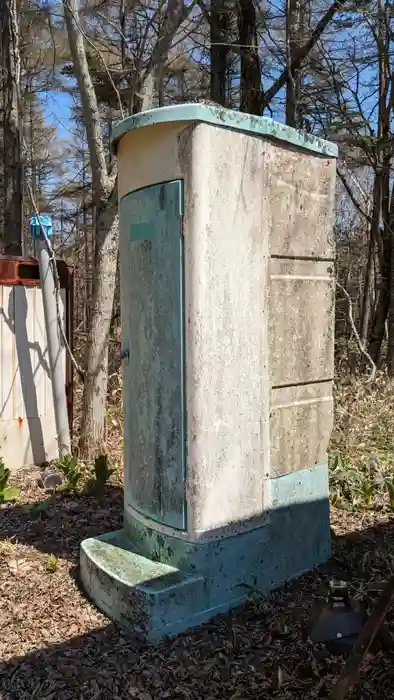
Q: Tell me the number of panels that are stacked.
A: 3